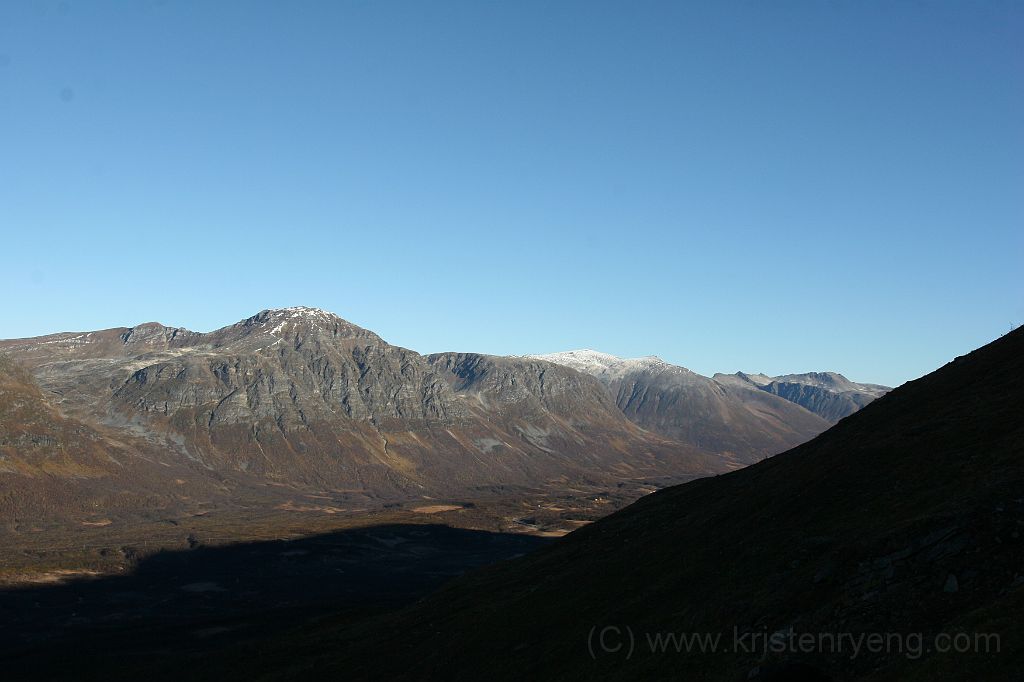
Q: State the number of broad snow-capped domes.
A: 1